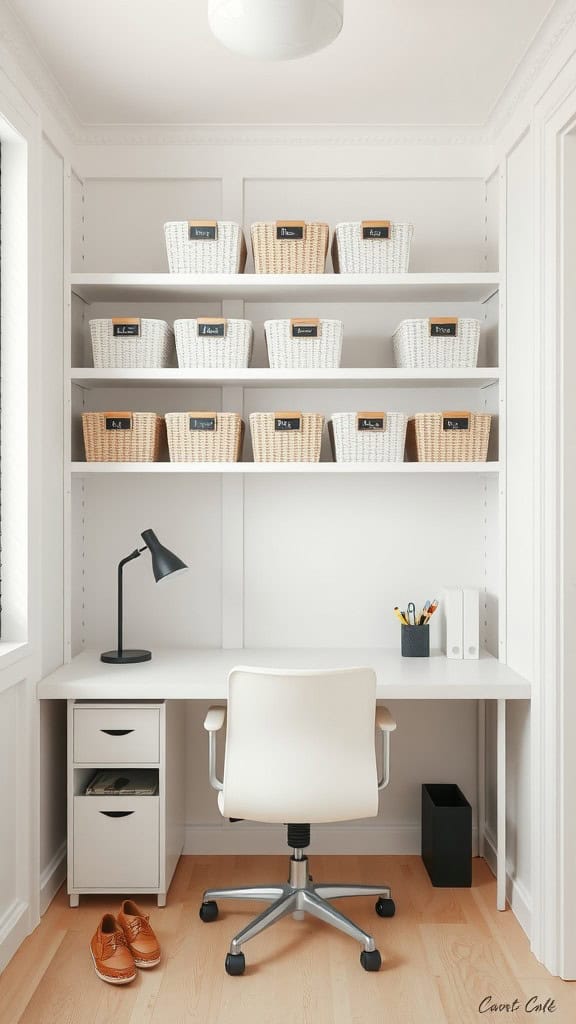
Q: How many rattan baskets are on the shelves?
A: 12